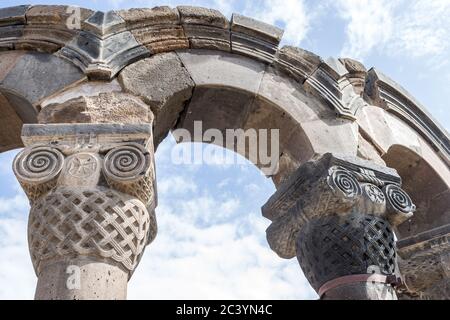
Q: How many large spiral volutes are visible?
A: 4